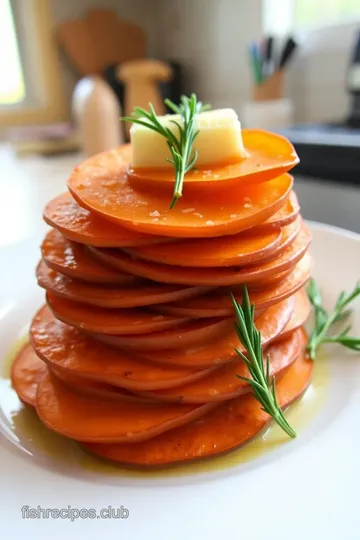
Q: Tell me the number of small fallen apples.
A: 0